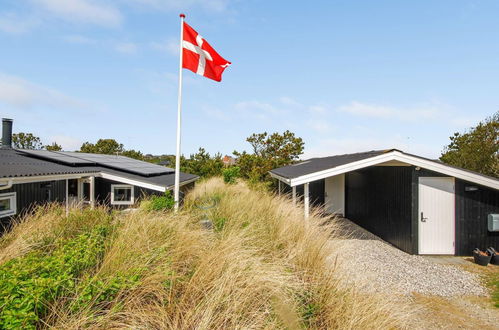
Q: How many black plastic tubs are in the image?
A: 2